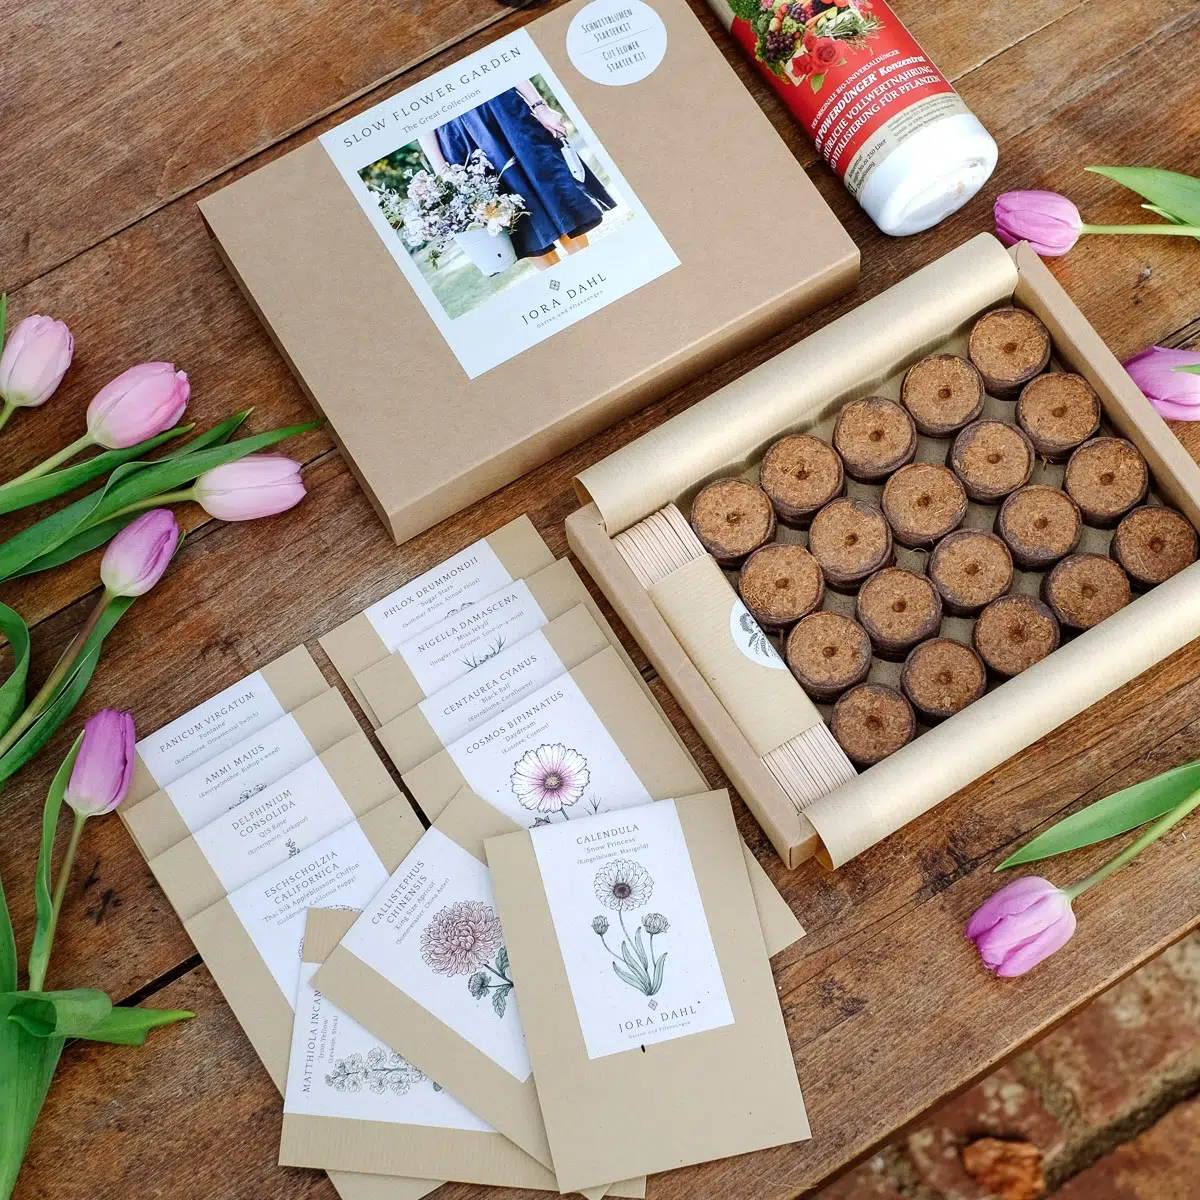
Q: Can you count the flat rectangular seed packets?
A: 11